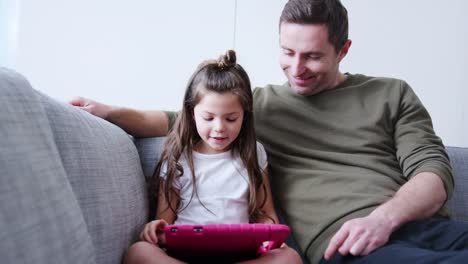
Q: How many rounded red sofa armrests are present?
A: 0